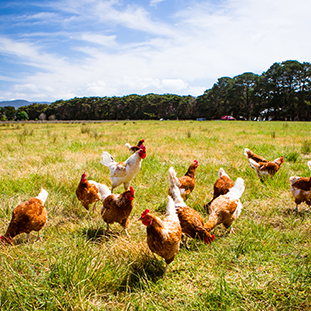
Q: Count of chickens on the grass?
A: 13